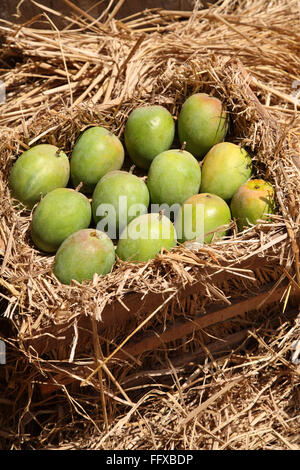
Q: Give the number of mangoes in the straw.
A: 12